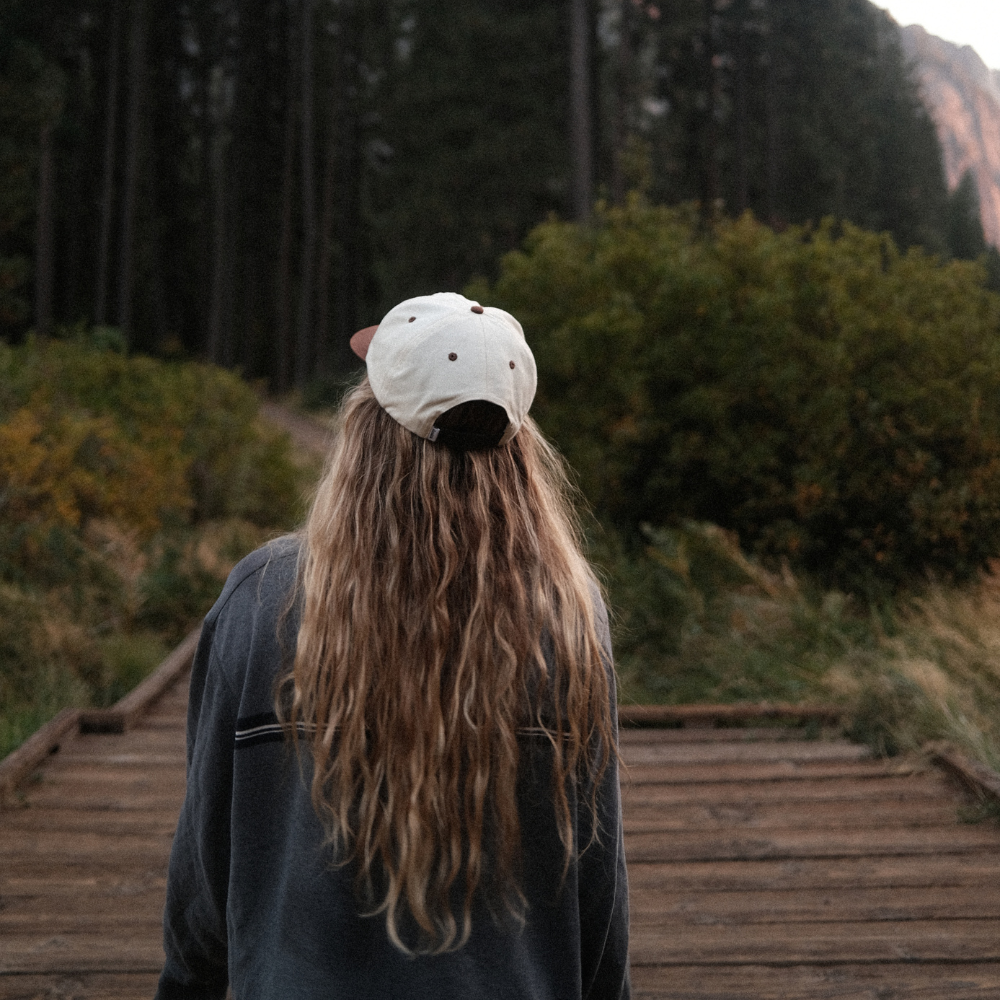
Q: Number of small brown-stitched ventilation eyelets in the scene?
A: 3